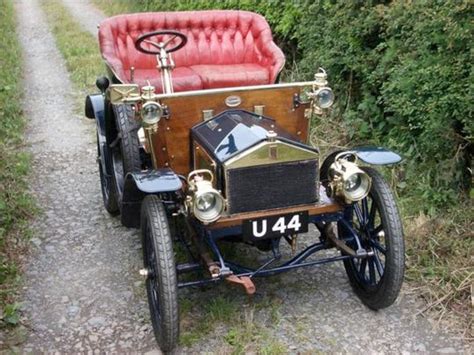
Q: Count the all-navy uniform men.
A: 0